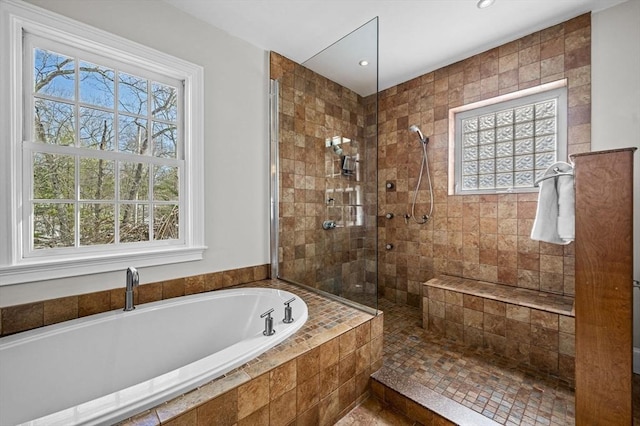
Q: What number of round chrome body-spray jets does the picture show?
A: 3